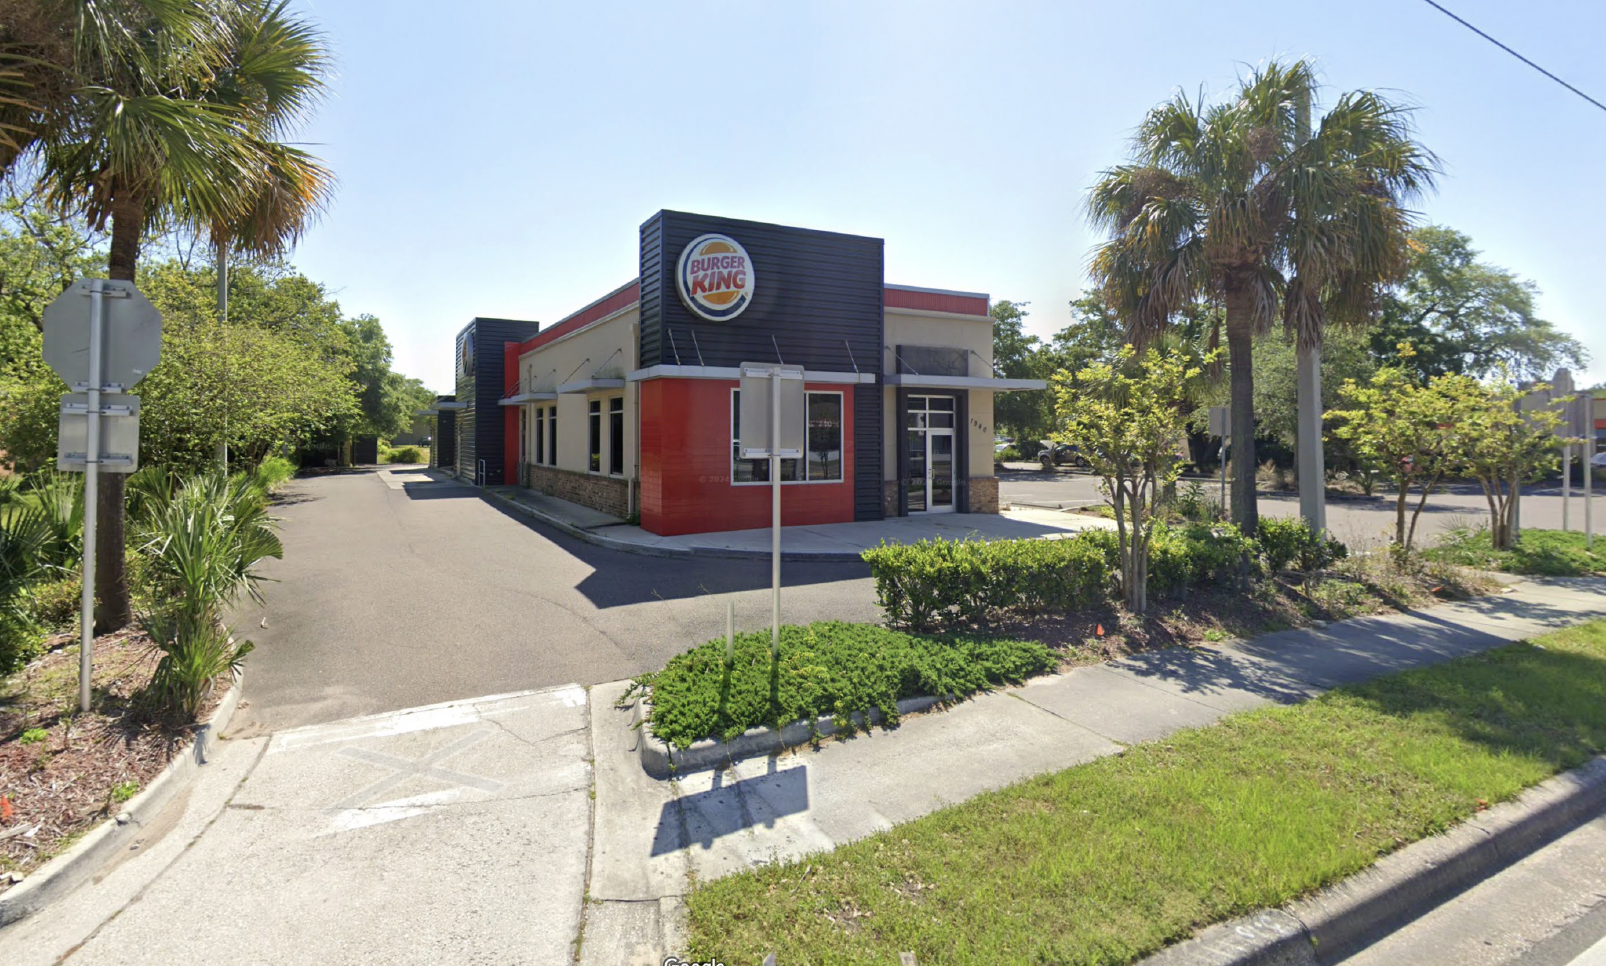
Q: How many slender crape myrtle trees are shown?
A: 3